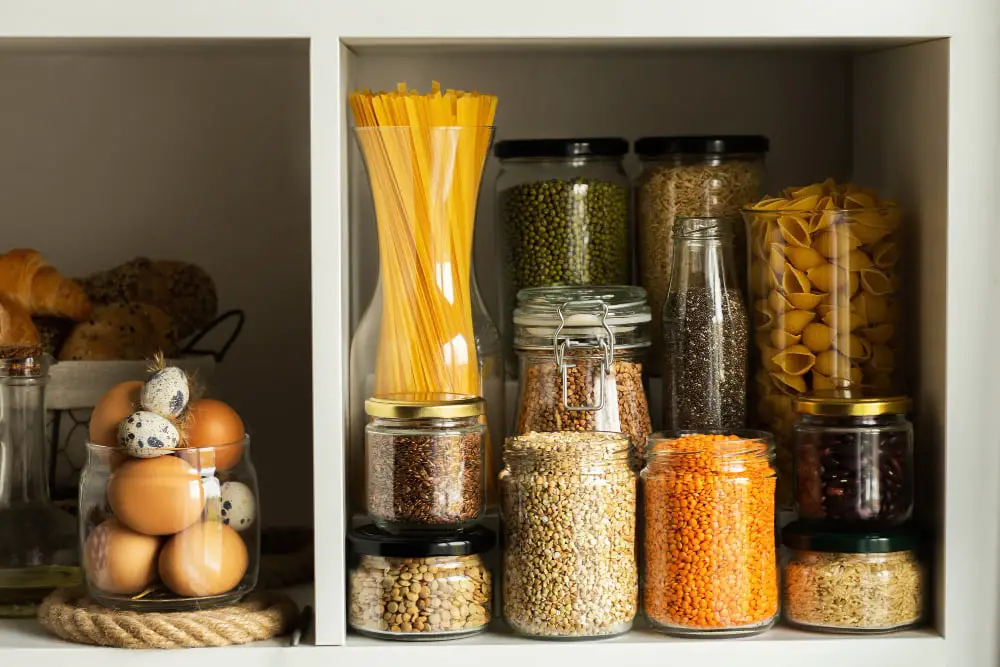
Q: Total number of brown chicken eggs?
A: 5